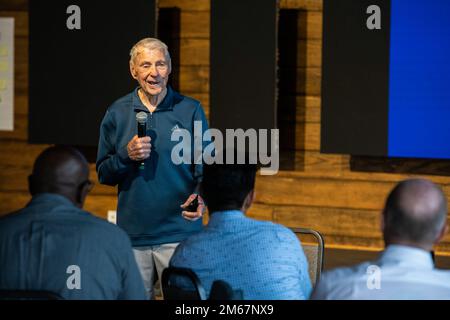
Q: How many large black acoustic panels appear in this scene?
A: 3